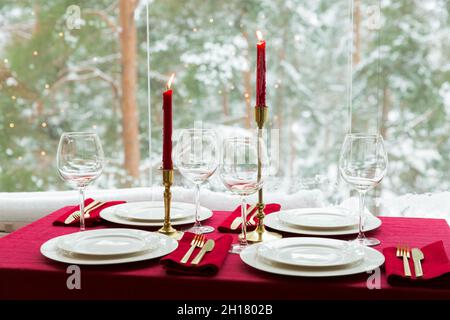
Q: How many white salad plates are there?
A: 4